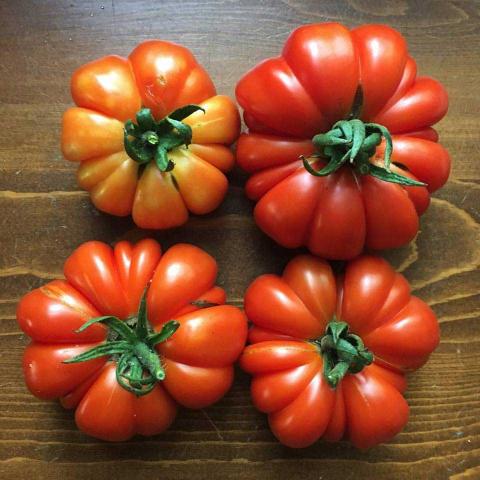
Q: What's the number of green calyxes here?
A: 4